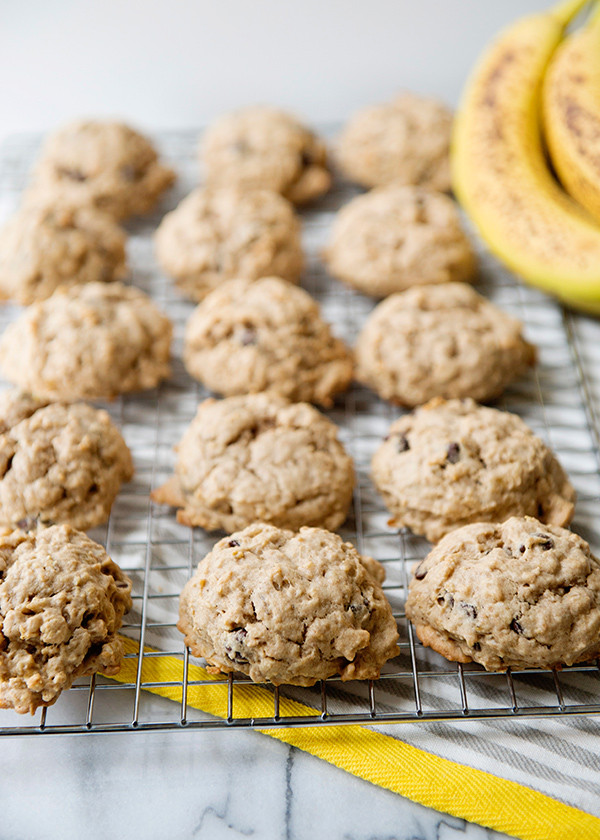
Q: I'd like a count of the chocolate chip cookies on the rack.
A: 15